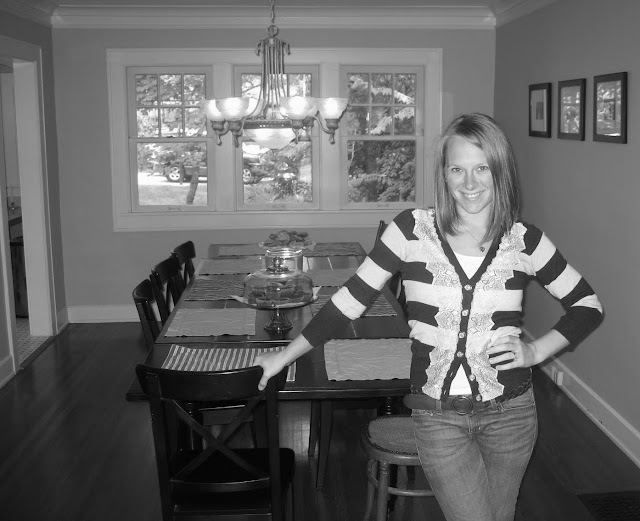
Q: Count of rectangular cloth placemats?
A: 9